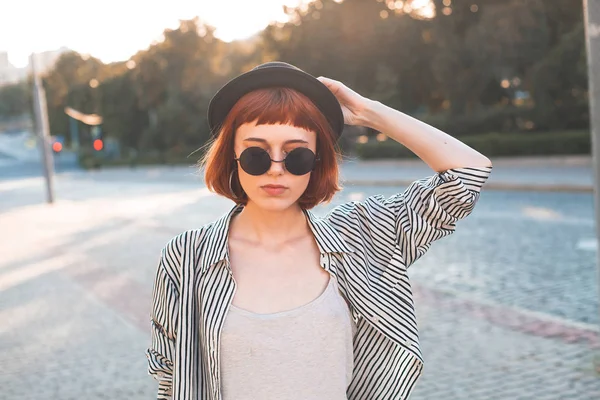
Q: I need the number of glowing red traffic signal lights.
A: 2